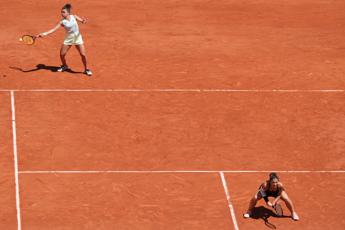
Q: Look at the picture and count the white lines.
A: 4